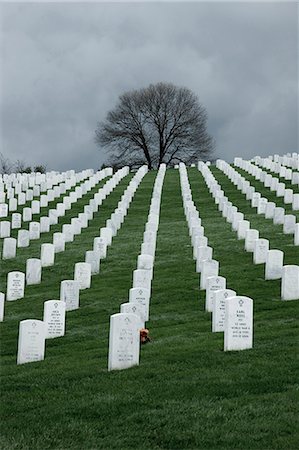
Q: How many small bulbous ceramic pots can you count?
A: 0